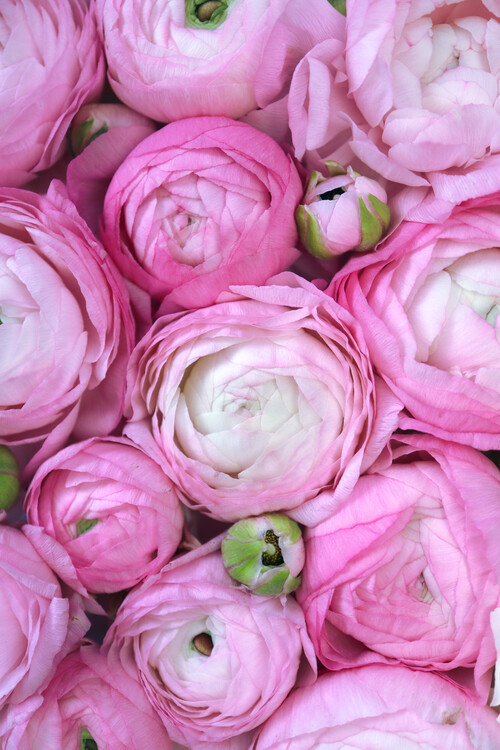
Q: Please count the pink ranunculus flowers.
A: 13